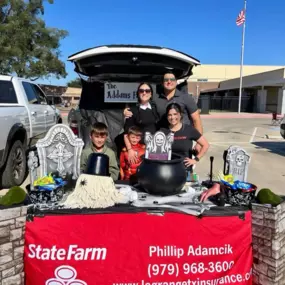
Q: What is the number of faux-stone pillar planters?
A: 2